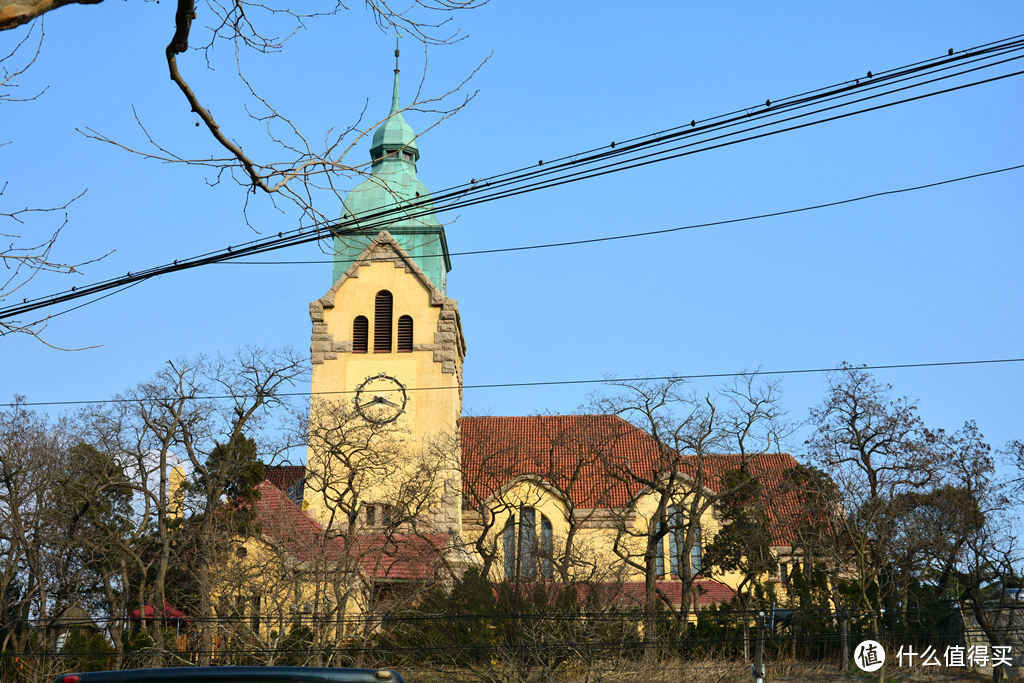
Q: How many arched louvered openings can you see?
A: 3